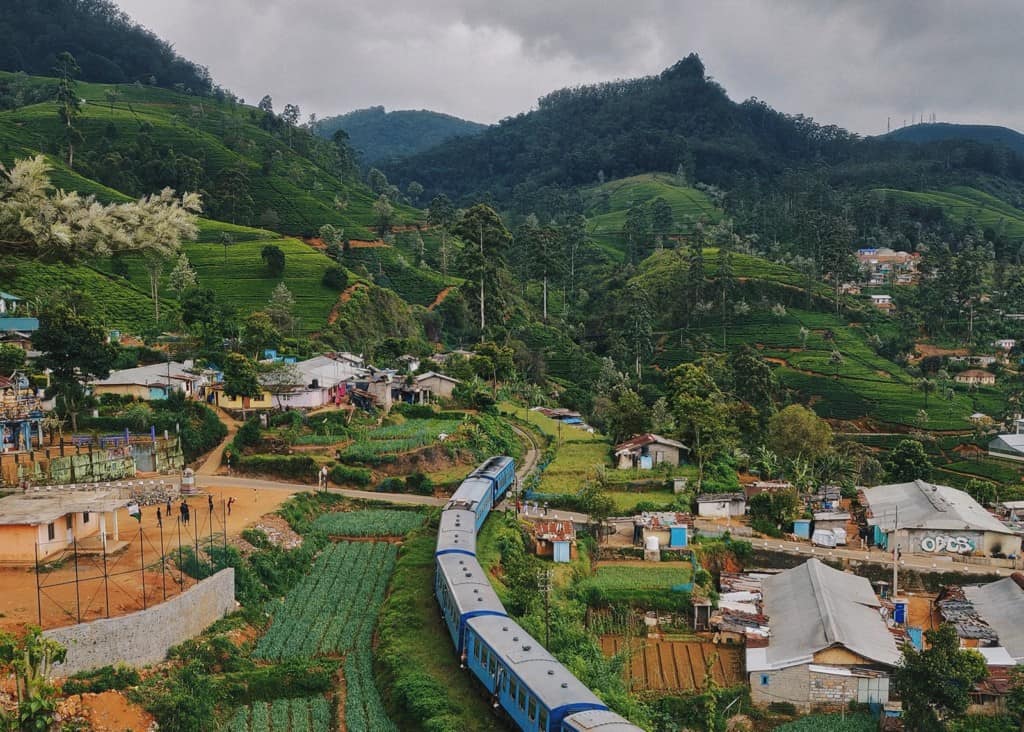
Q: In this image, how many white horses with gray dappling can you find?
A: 0